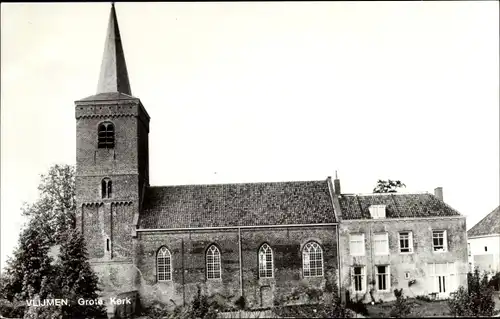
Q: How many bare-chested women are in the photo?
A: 0